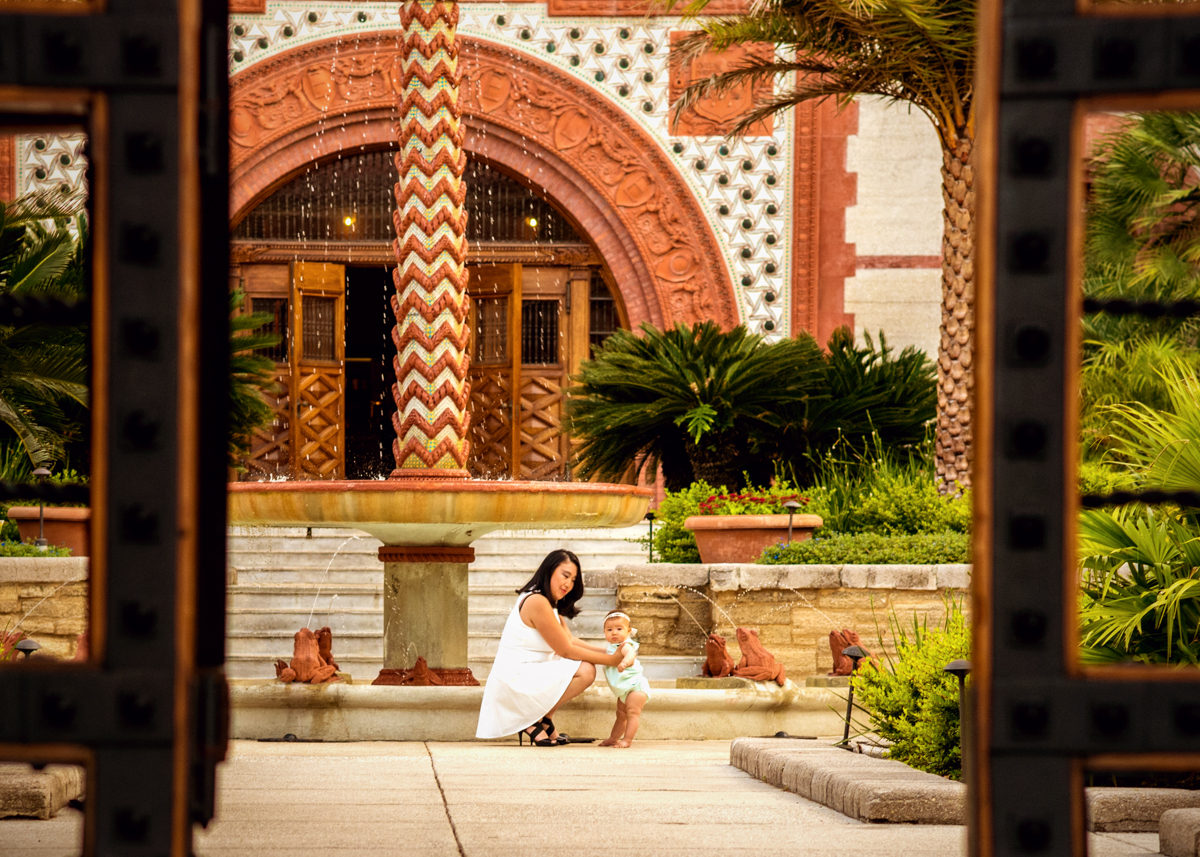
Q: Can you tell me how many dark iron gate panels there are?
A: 2